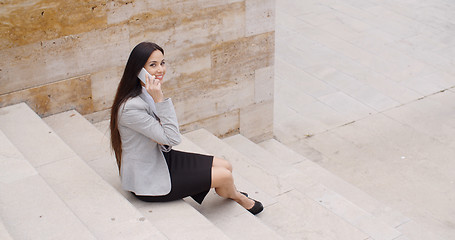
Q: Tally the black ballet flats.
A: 2